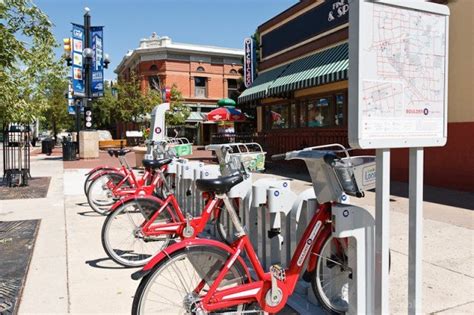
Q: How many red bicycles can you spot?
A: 4